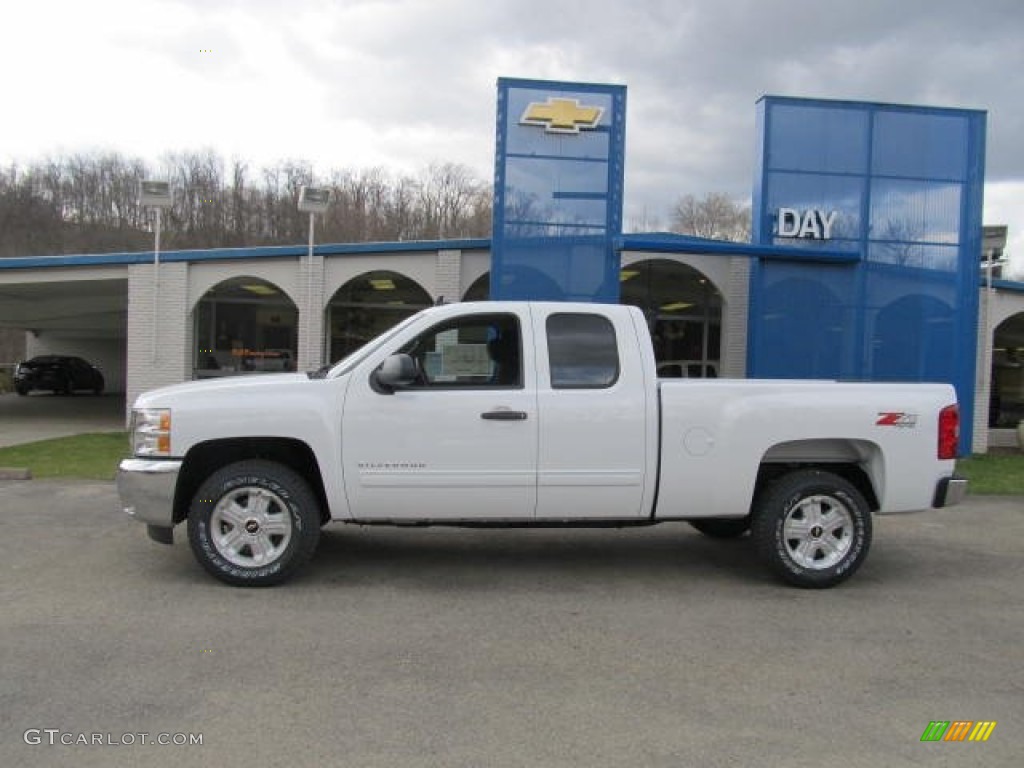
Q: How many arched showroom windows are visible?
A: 5